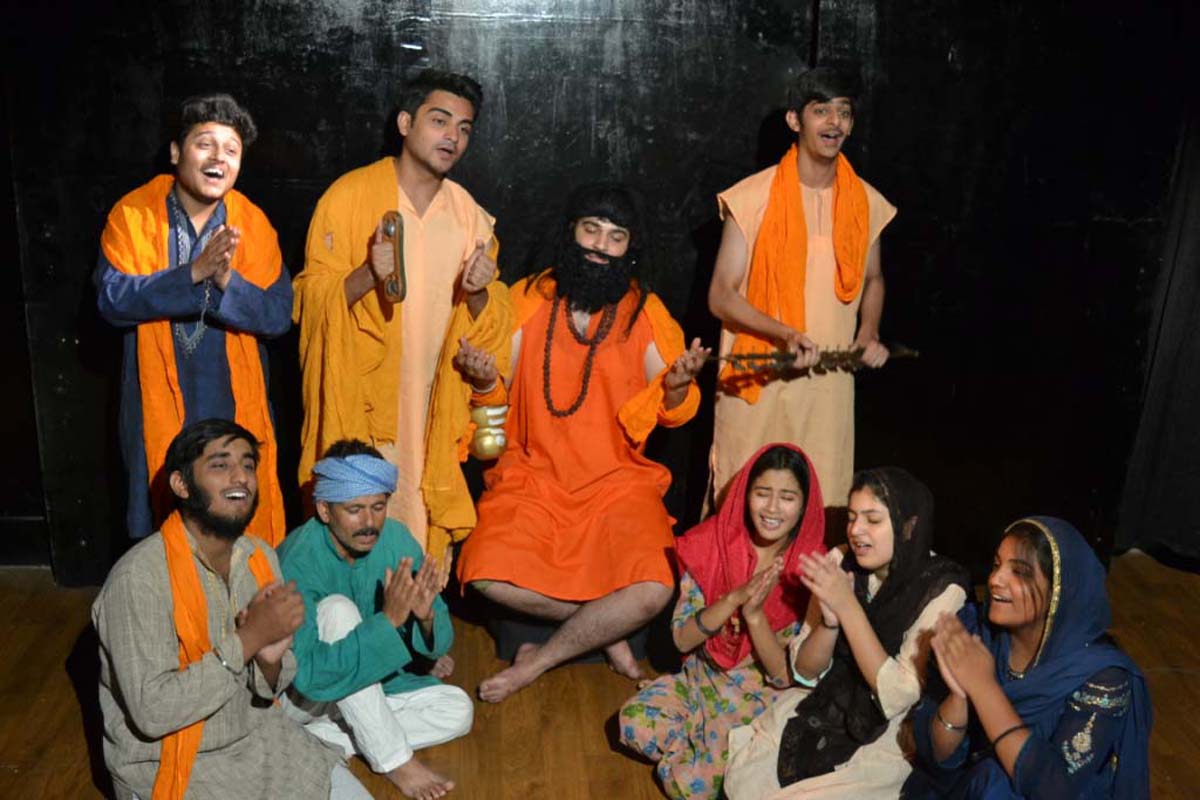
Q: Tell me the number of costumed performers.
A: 9